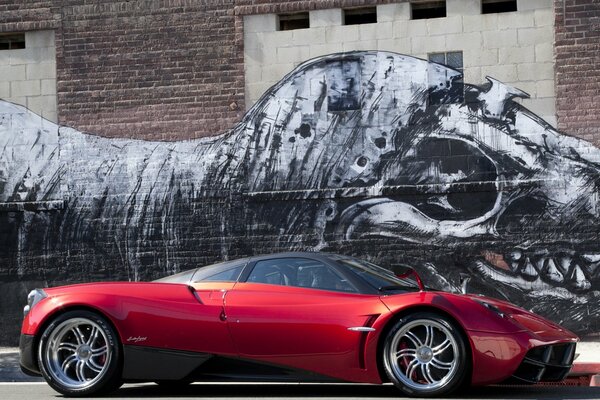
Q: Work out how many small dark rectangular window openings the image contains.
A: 5